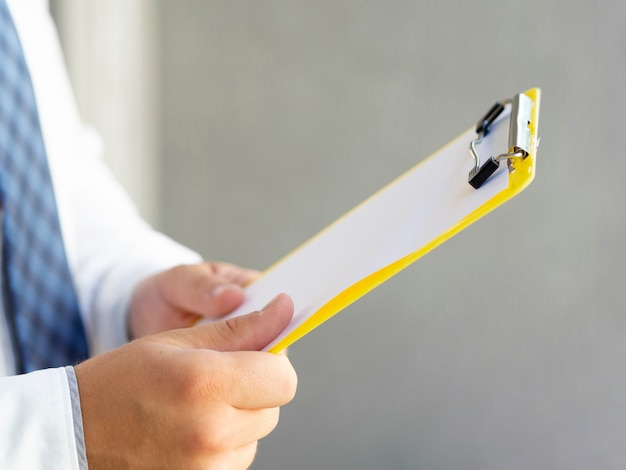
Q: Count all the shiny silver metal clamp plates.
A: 1